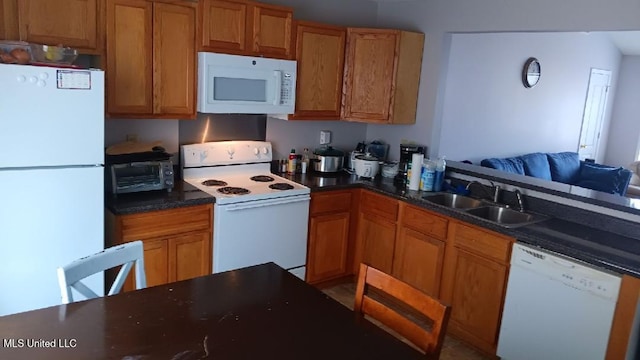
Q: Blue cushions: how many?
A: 4